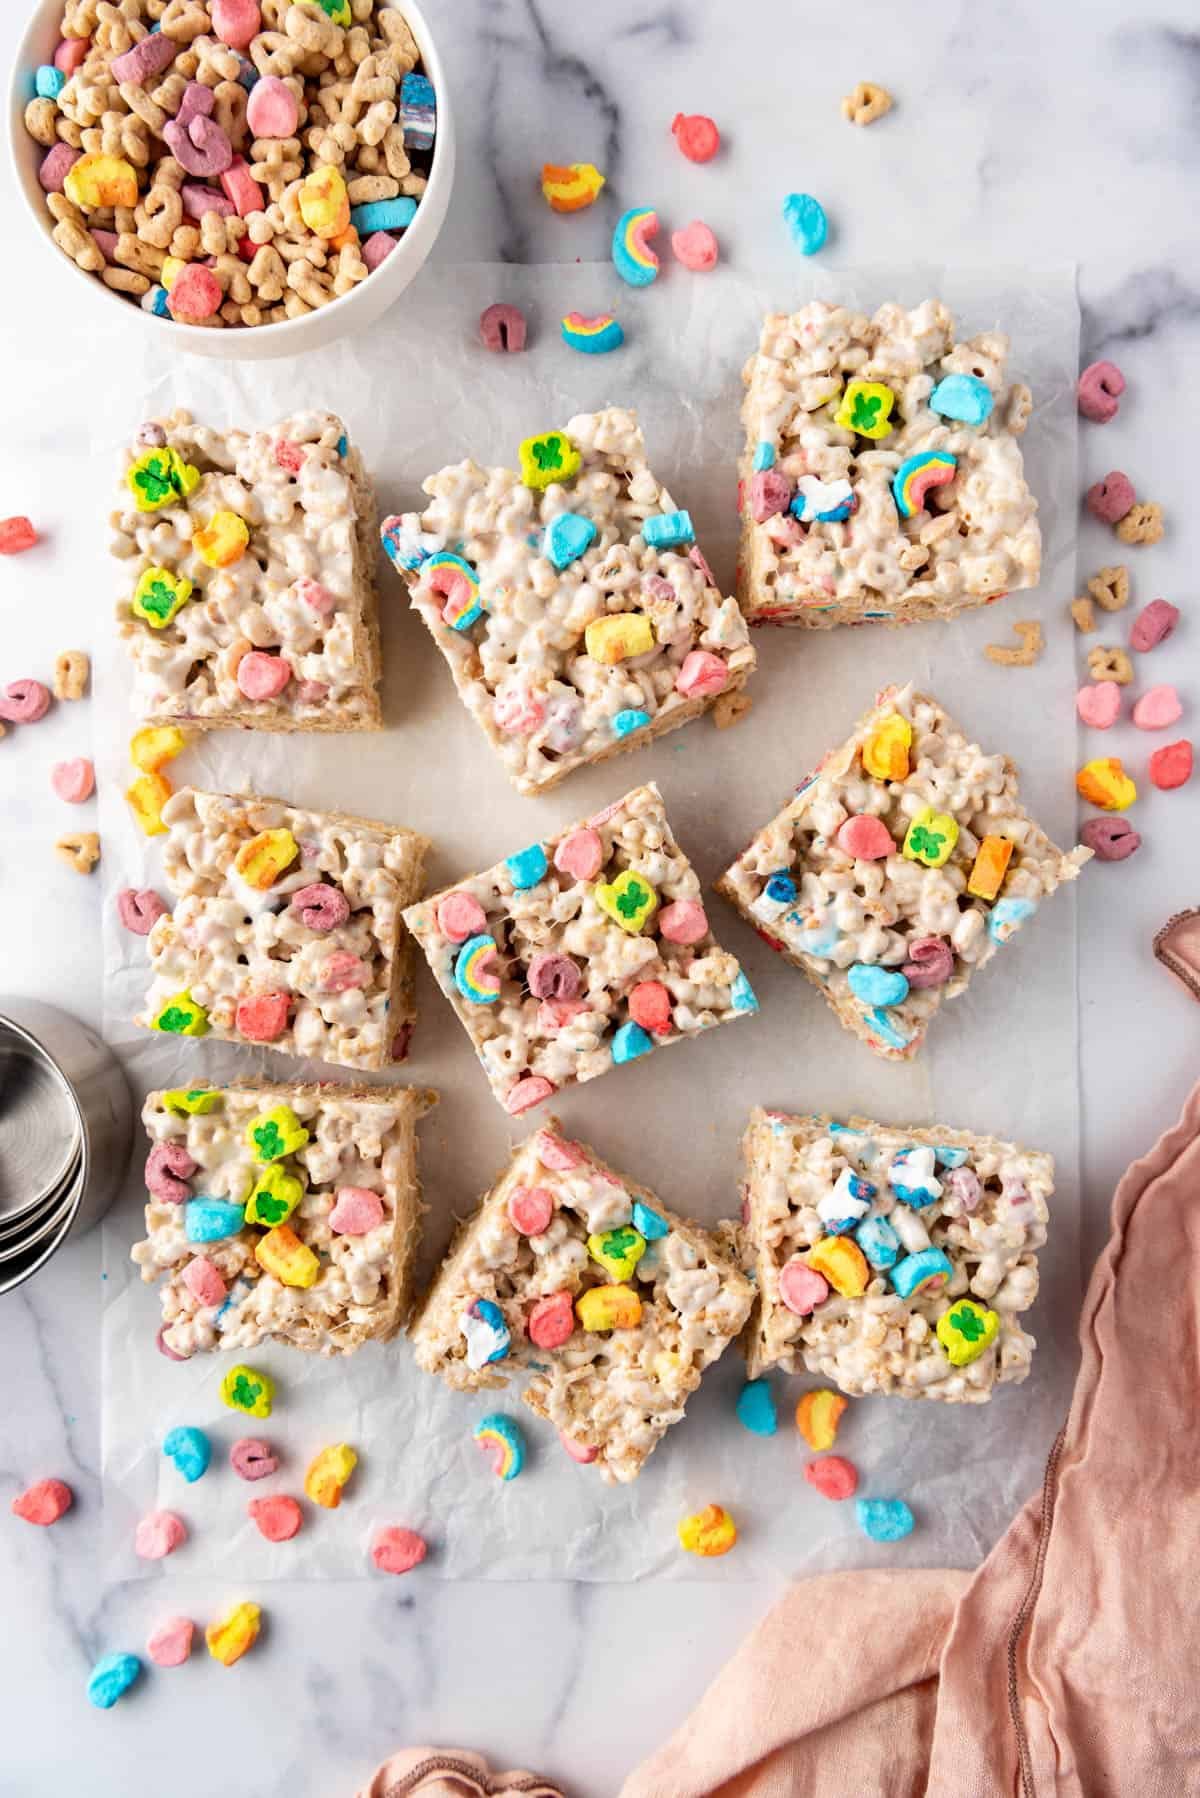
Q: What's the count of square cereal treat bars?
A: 9